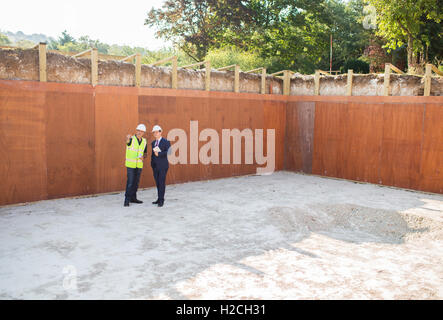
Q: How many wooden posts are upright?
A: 12